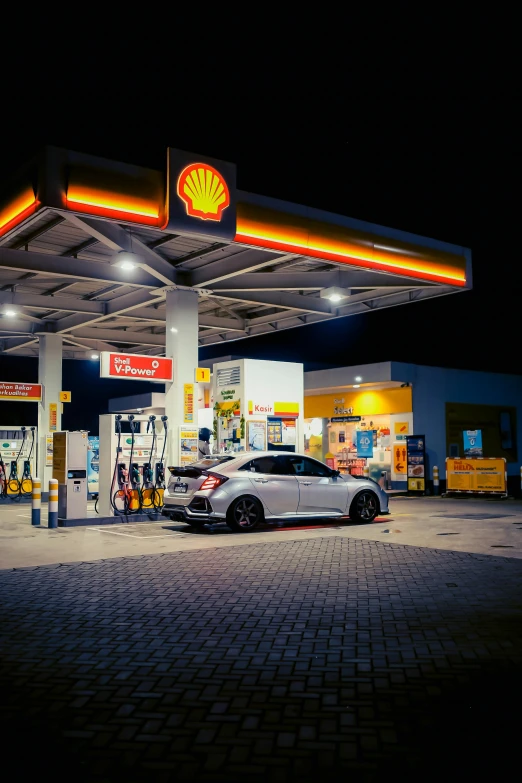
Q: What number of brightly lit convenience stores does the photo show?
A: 1